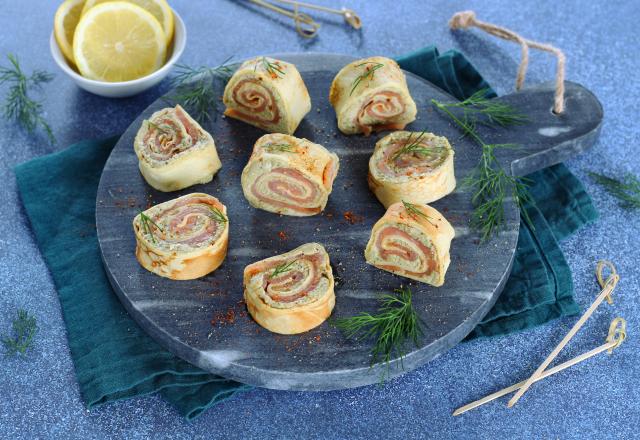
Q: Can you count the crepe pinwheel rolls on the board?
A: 8